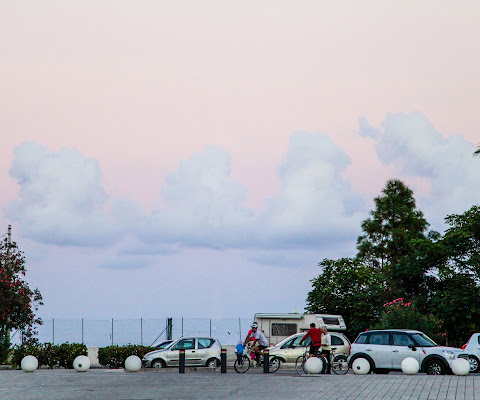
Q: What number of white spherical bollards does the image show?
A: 7